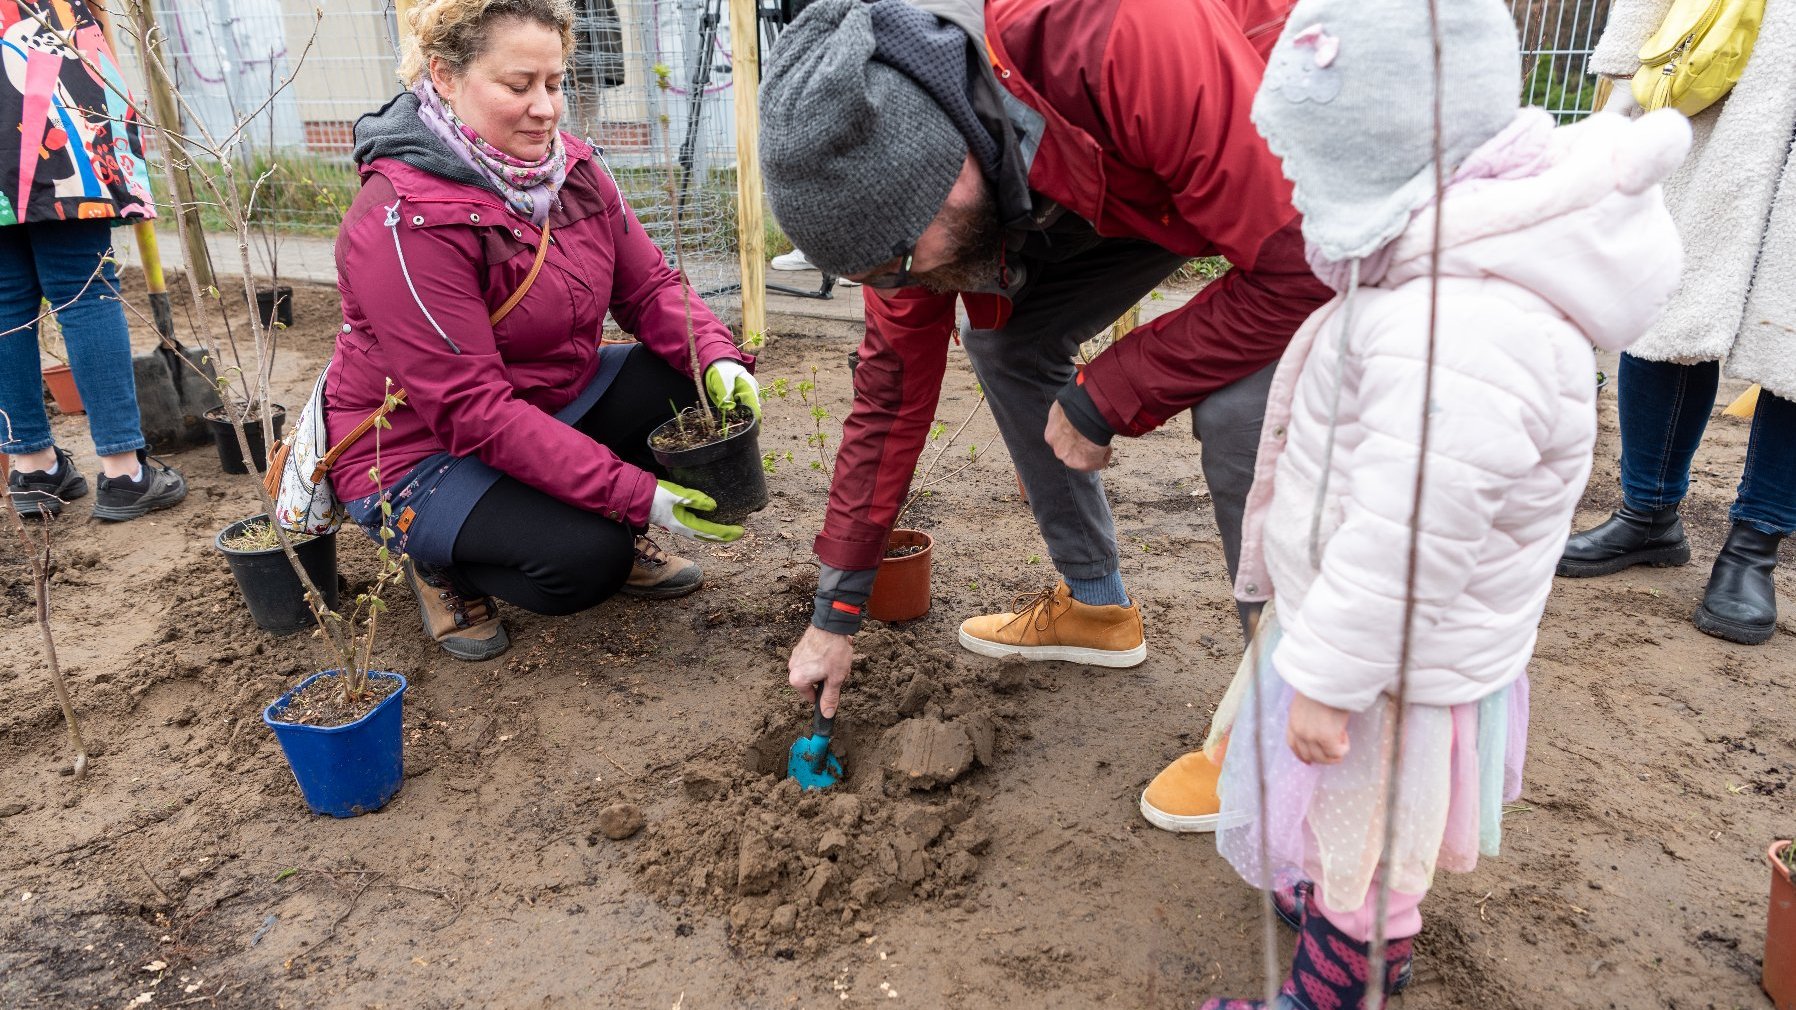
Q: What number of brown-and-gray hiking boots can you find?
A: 2